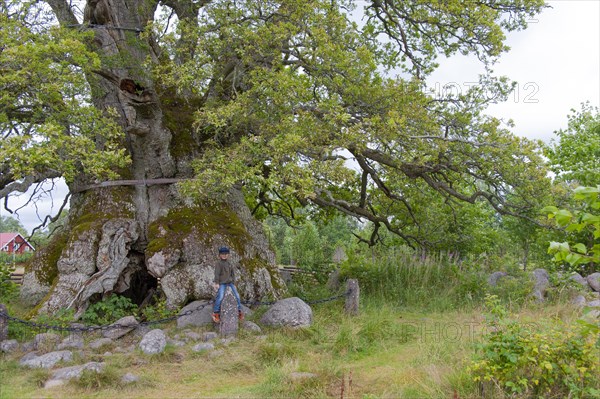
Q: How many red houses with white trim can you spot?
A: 1